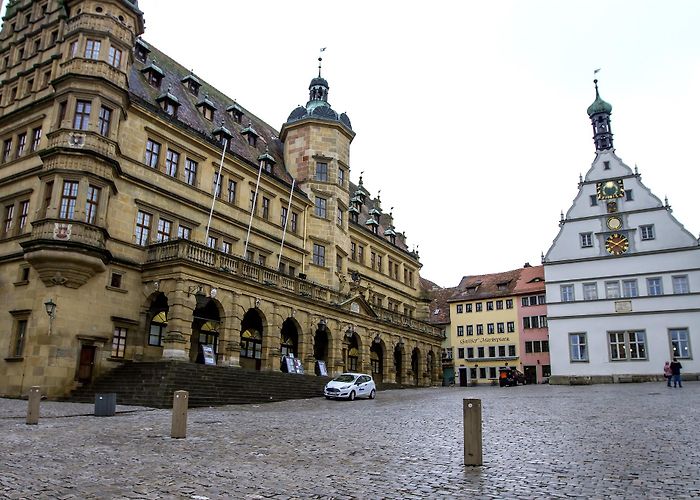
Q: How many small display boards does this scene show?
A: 4